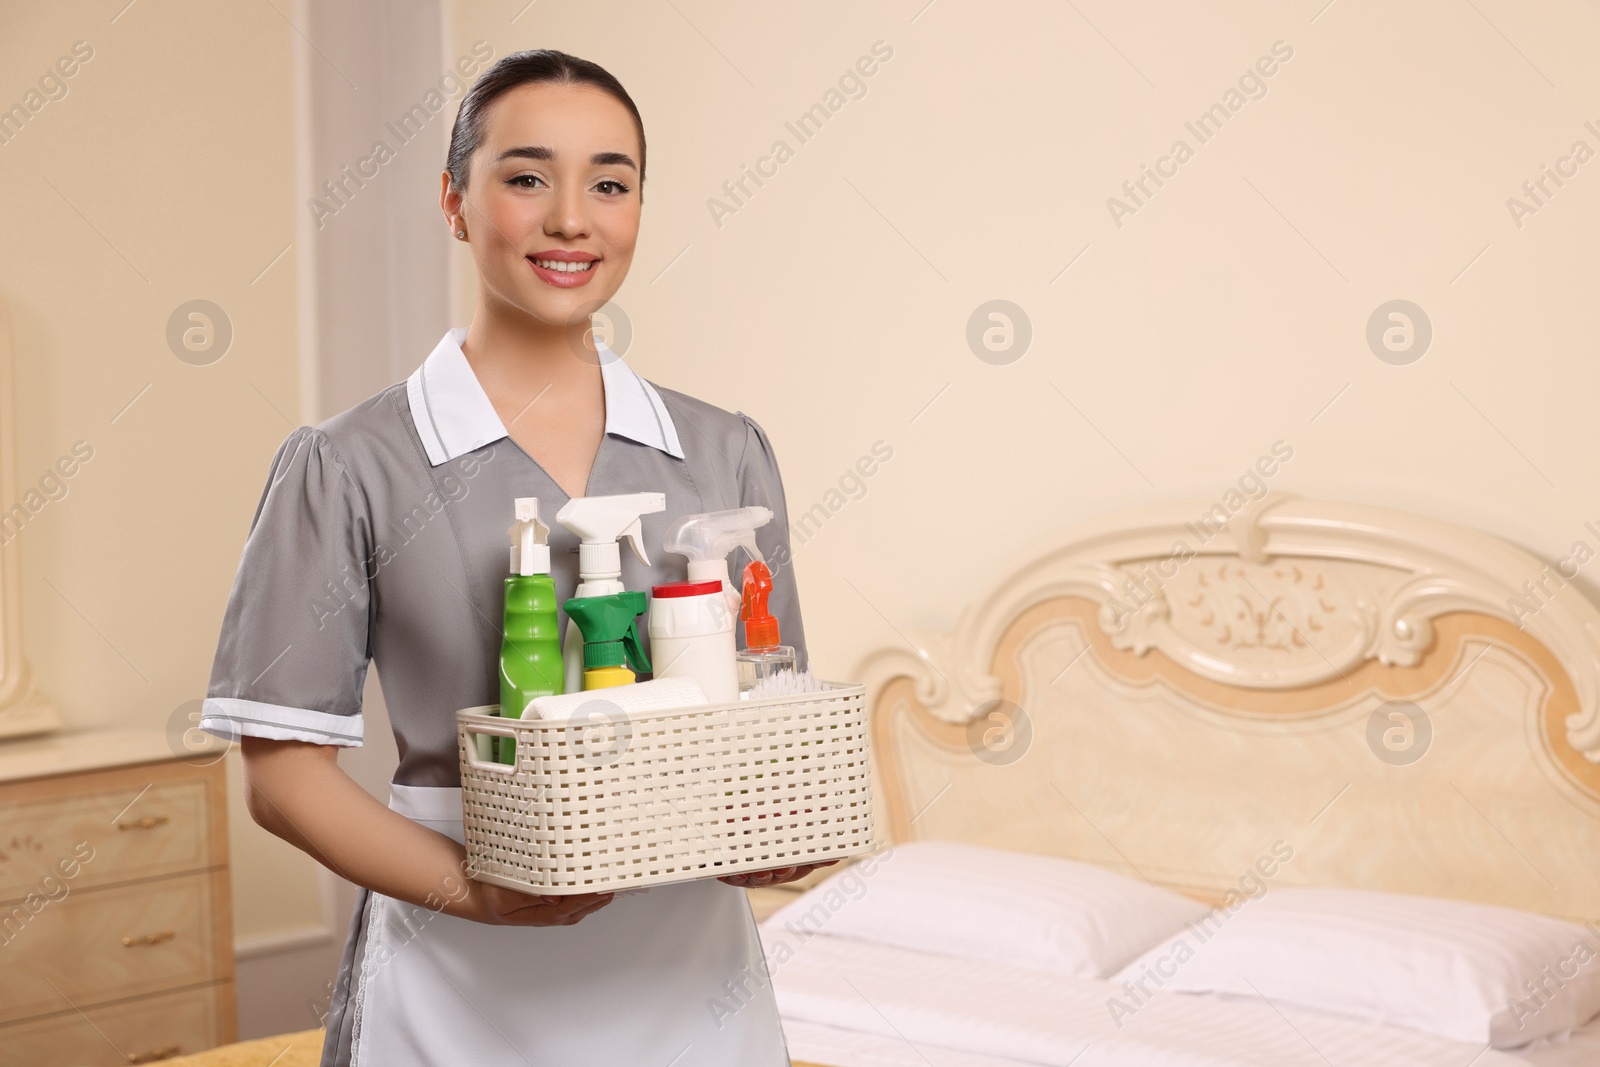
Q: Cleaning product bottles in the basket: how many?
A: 6